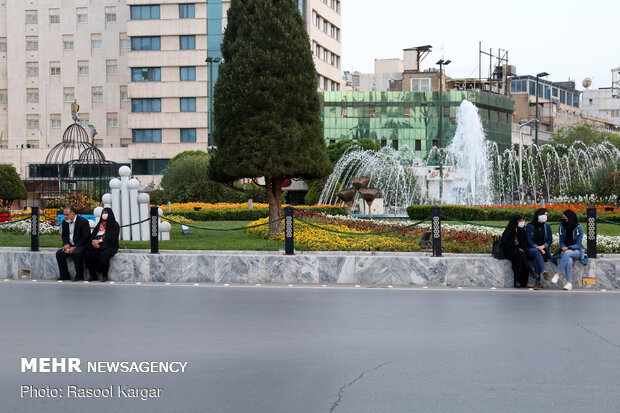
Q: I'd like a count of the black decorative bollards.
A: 5